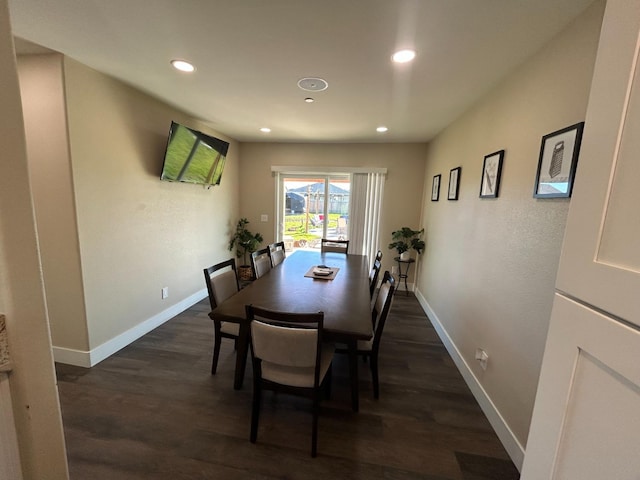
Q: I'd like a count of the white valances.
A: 1